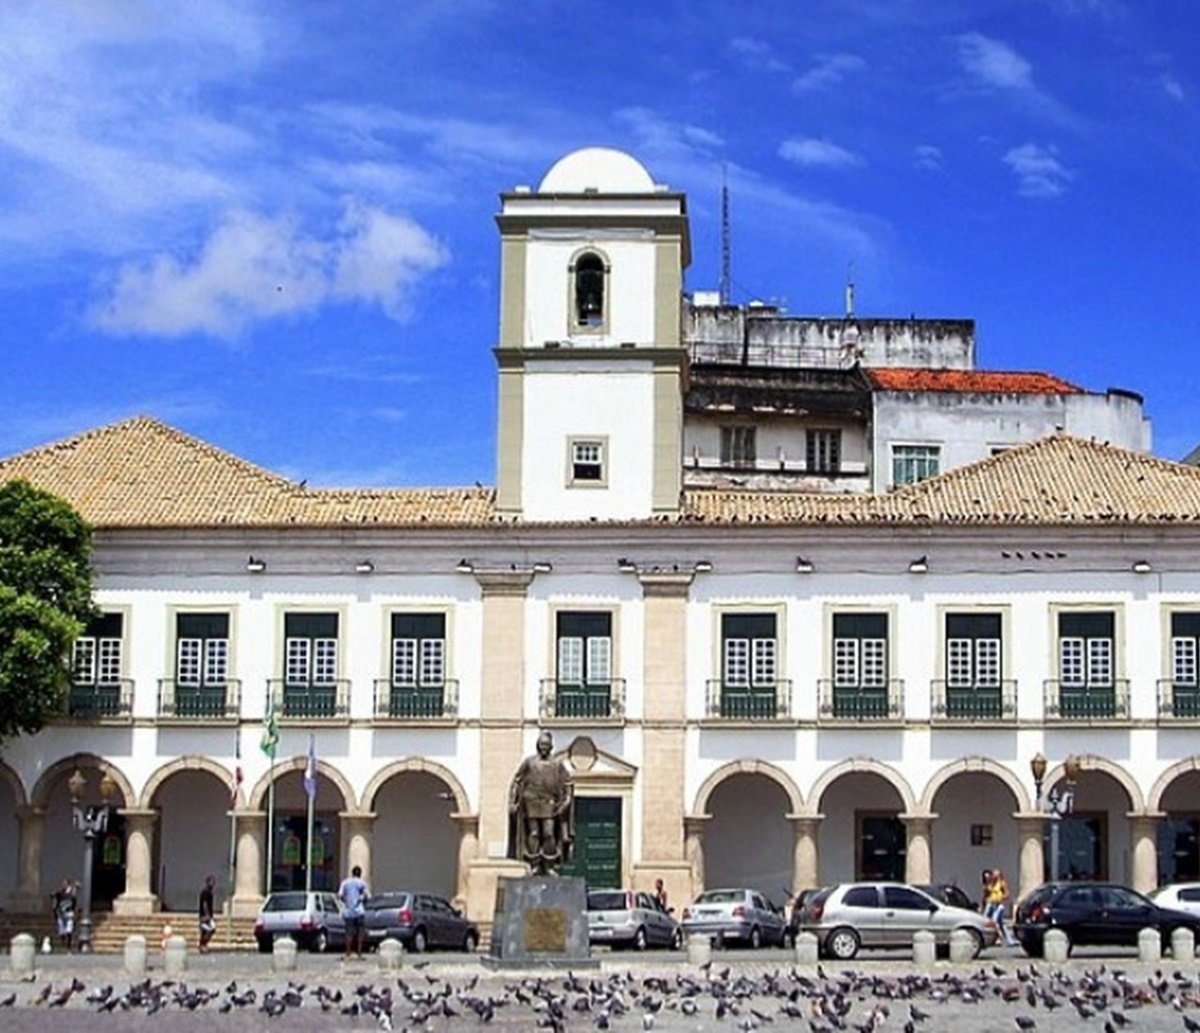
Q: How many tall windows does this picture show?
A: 10